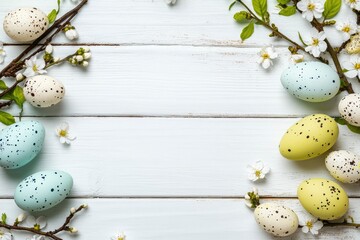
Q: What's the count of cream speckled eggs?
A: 5